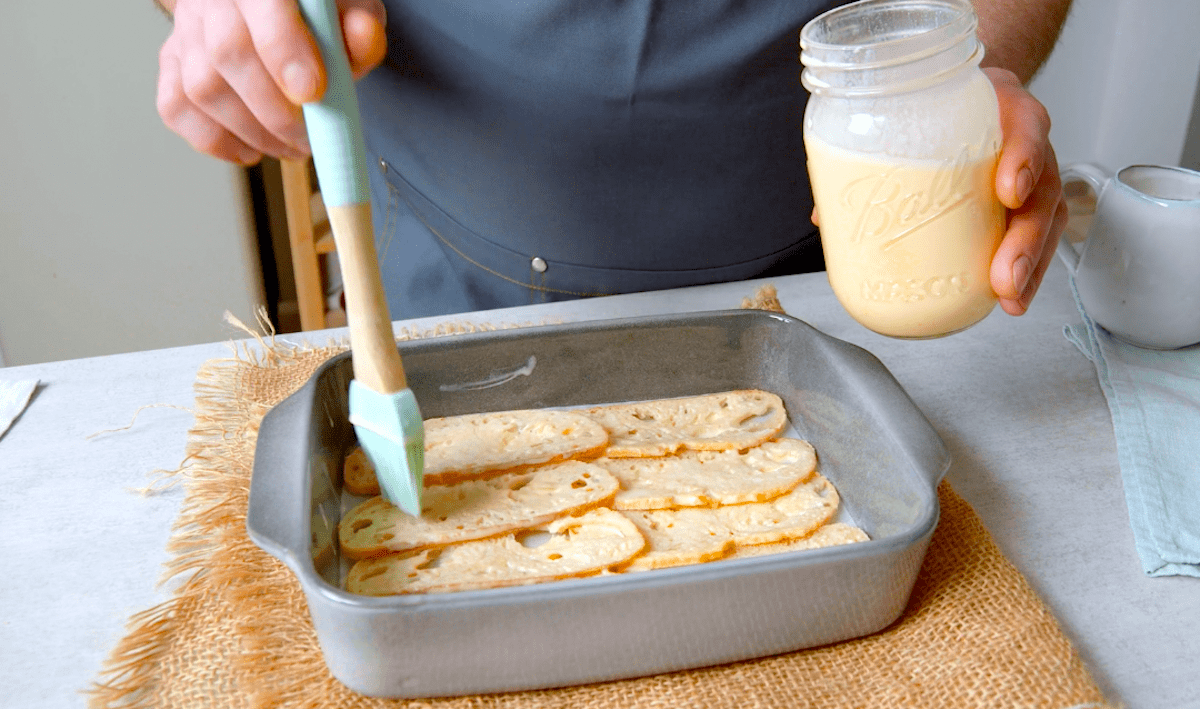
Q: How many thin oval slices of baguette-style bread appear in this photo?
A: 7